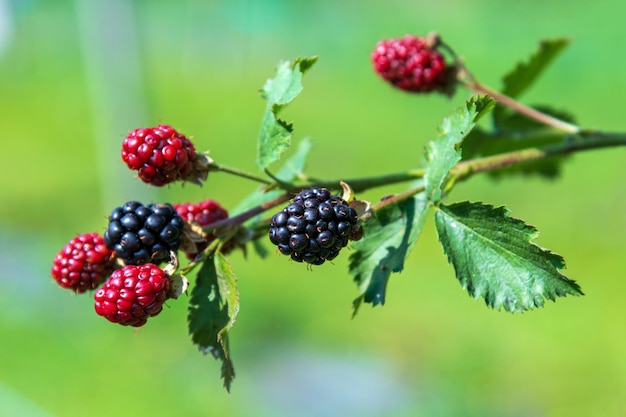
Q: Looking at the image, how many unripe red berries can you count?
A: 5